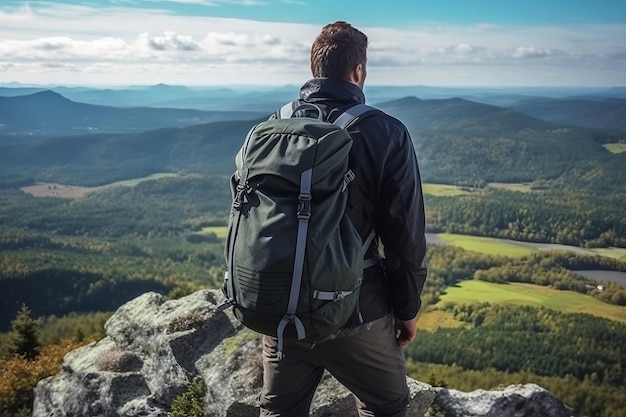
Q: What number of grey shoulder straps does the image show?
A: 2